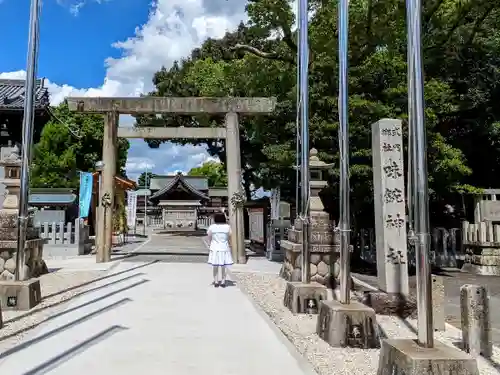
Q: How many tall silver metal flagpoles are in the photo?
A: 4